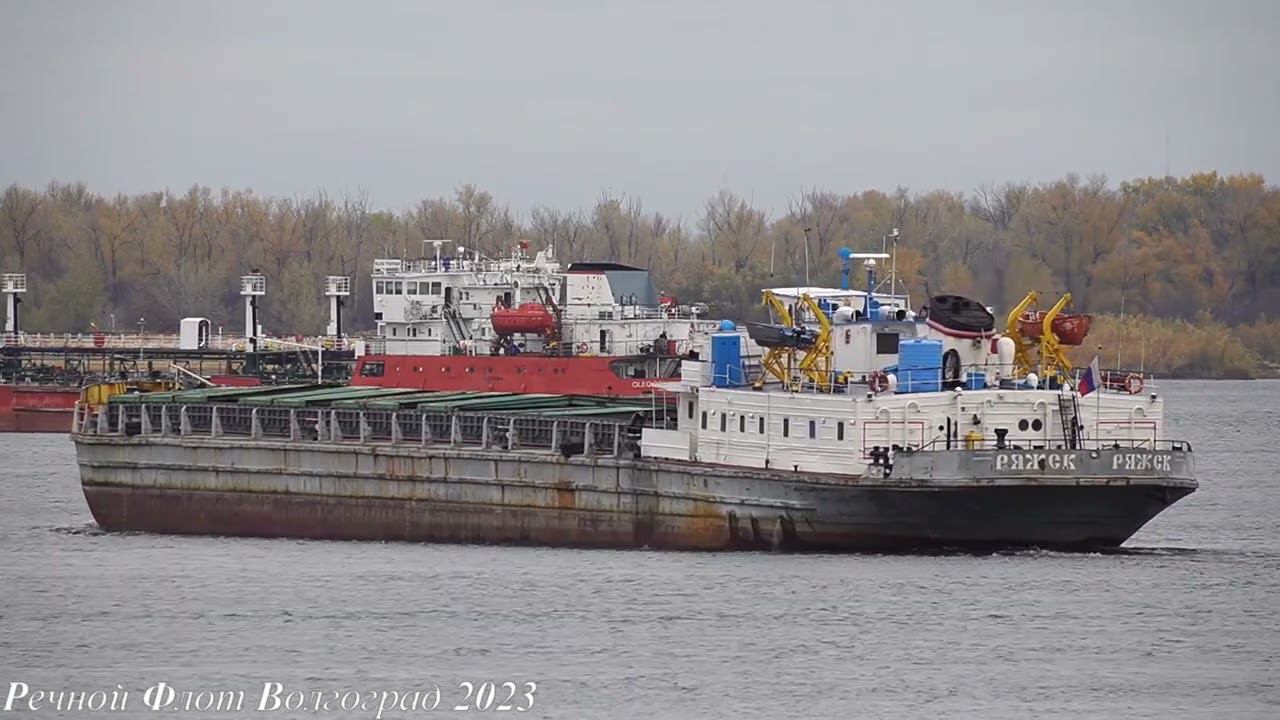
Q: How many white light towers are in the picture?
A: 3